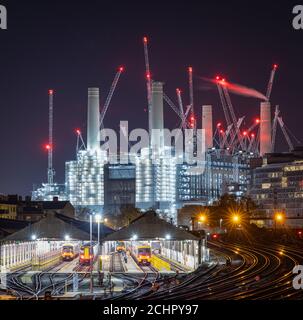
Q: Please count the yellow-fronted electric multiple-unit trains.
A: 4